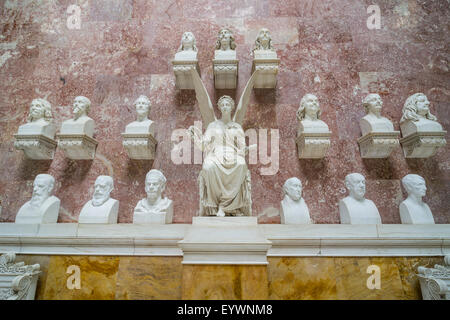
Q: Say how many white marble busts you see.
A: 15